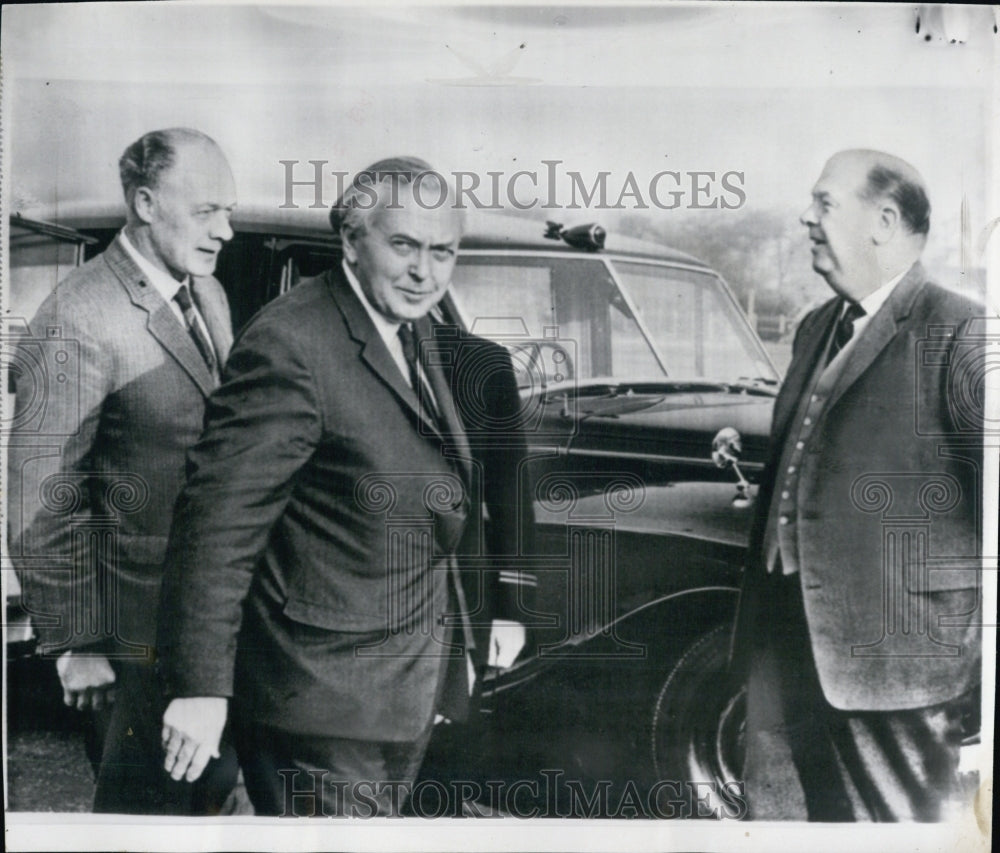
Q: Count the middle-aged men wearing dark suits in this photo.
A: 2